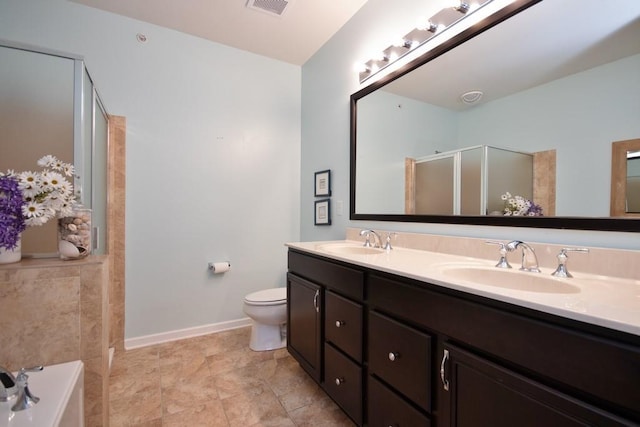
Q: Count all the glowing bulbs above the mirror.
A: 5